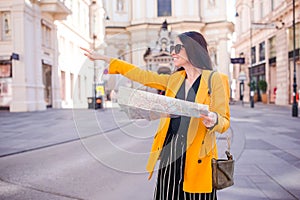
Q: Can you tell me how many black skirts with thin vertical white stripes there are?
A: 1